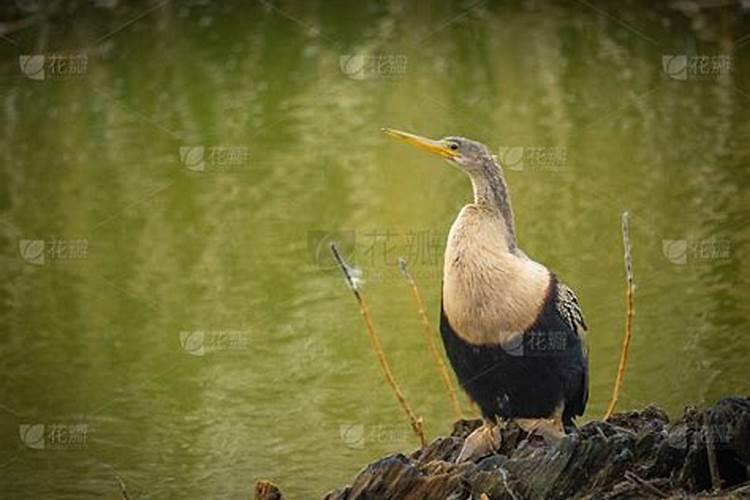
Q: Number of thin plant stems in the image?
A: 3